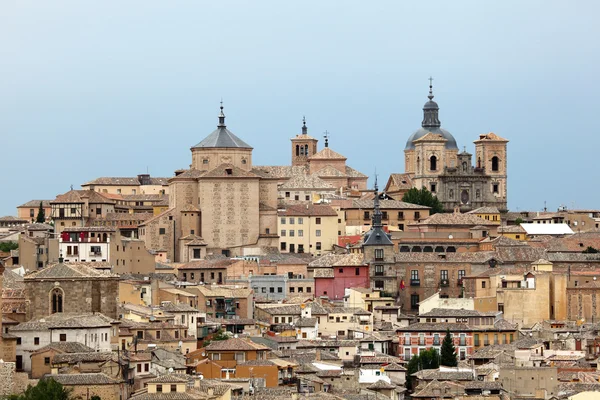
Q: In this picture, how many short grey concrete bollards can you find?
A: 0